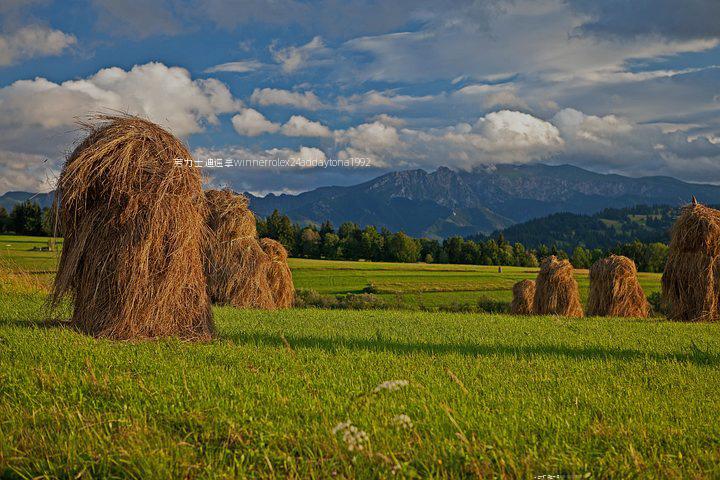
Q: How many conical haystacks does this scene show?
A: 7